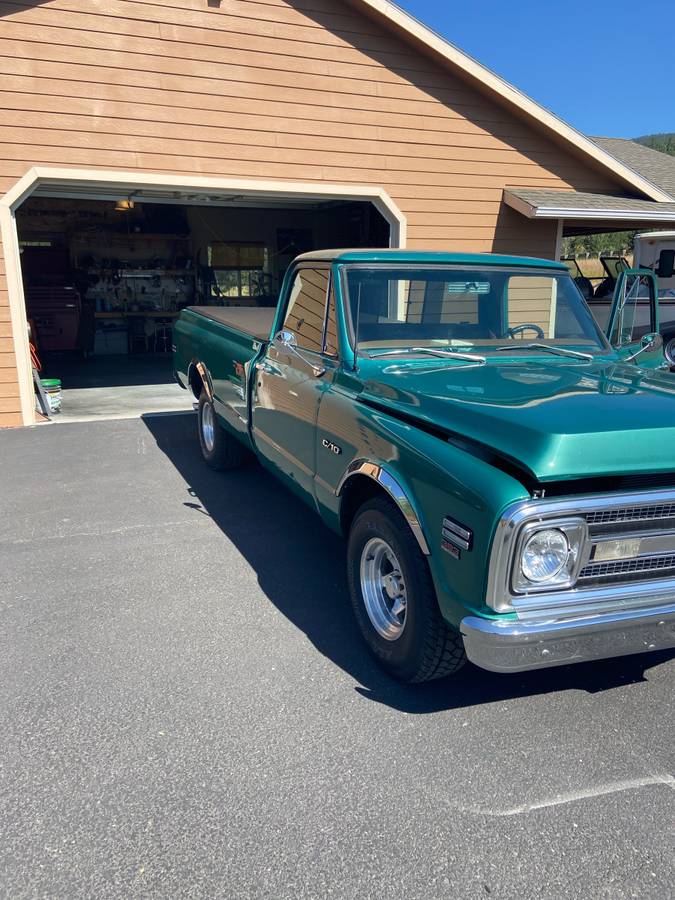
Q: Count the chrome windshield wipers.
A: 2